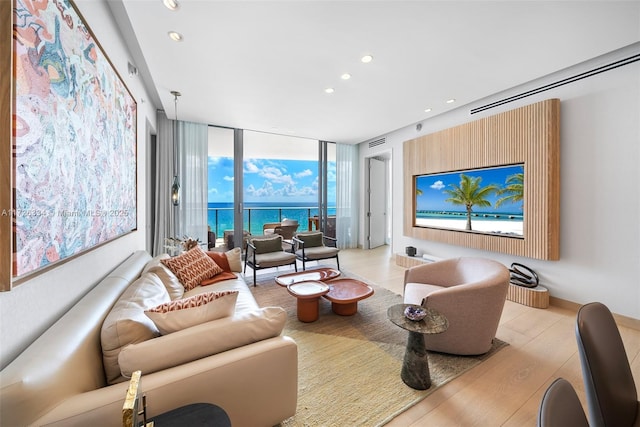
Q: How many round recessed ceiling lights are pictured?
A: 7